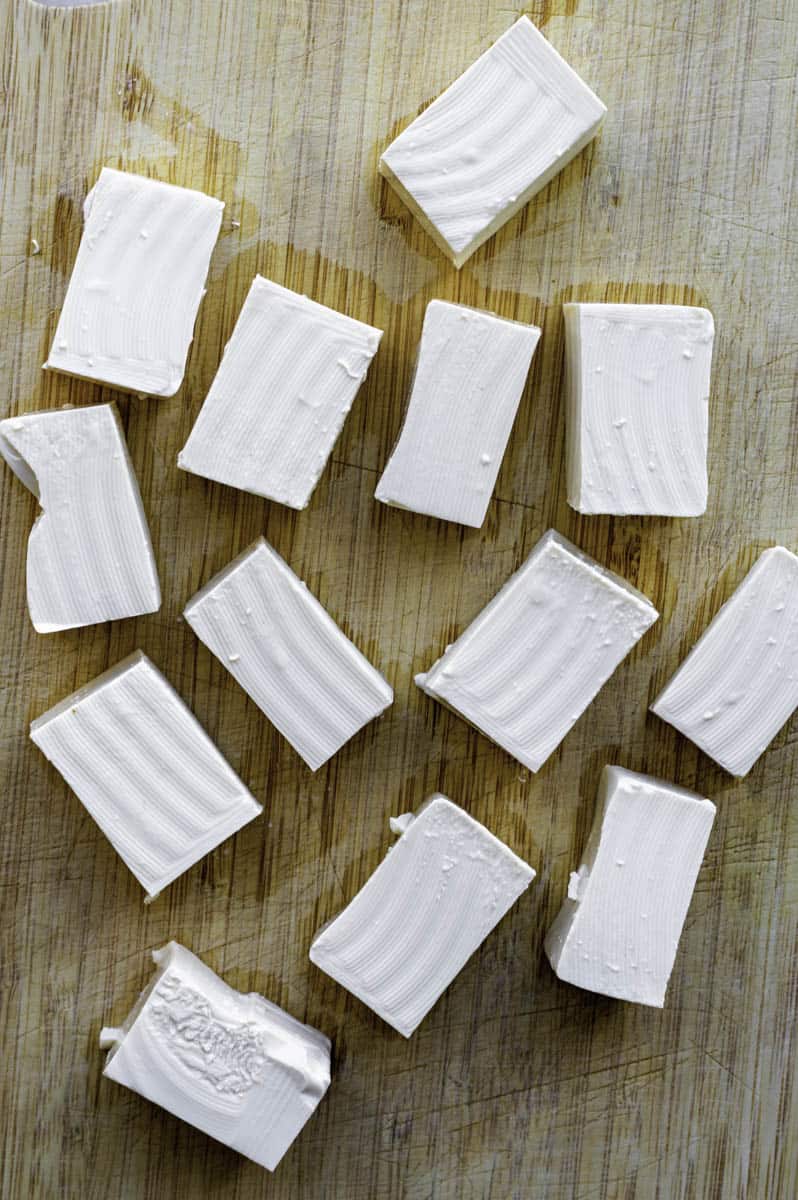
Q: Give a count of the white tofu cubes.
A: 13